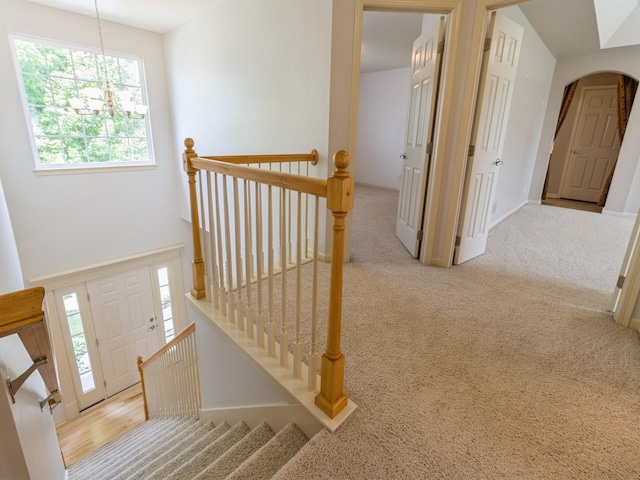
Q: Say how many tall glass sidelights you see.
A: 2